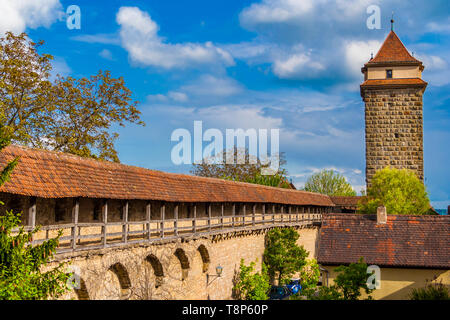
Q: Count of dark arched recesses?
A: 5